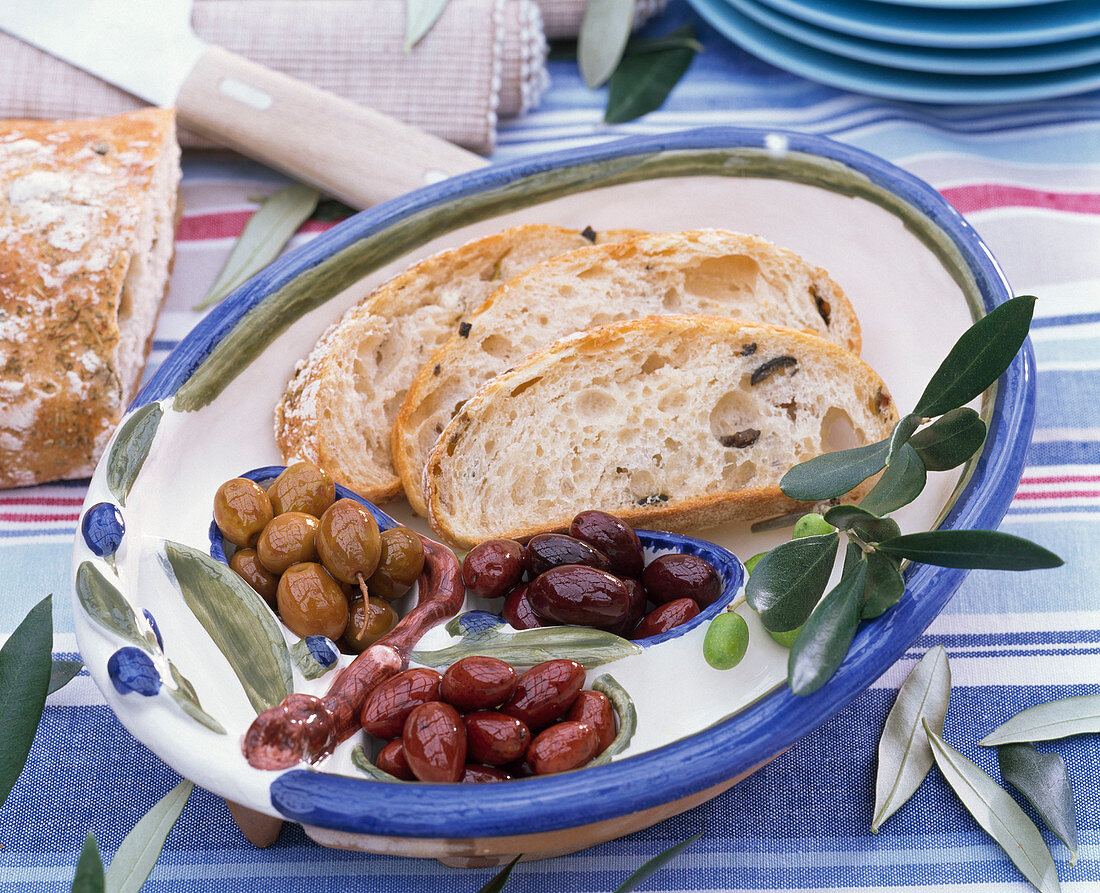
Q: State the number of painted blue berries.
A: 5